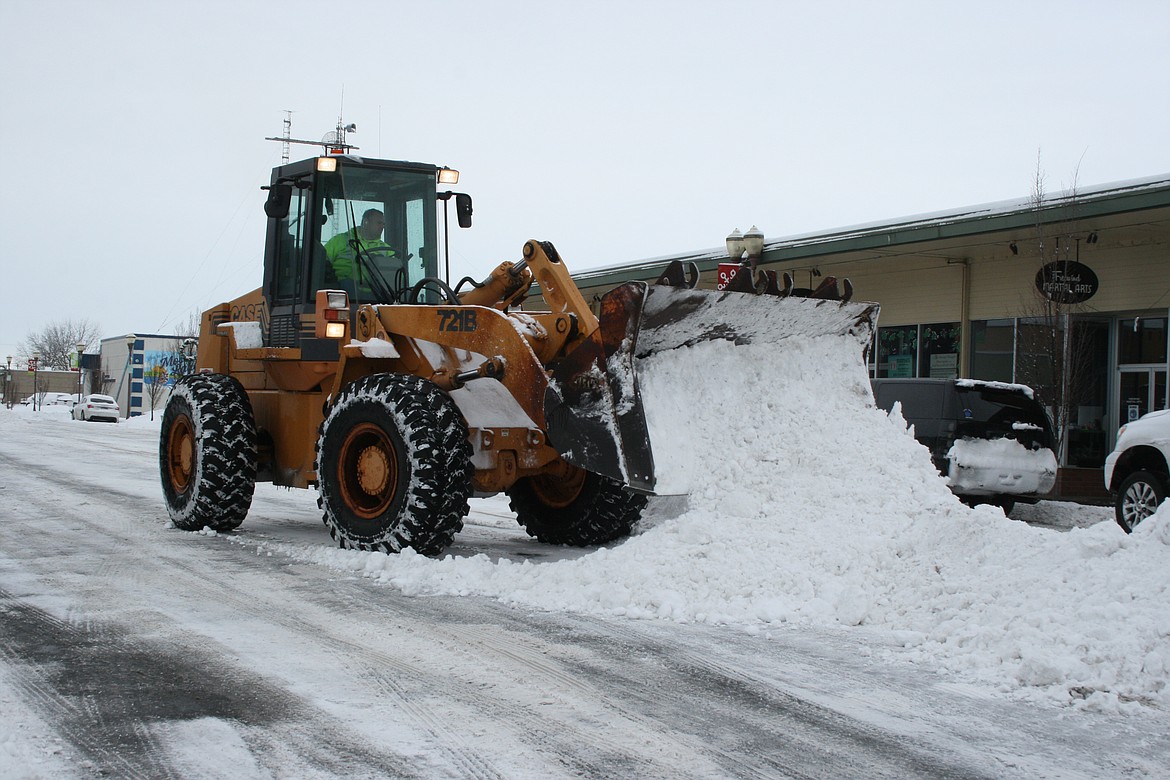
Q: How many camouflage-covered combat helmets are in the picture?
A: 0